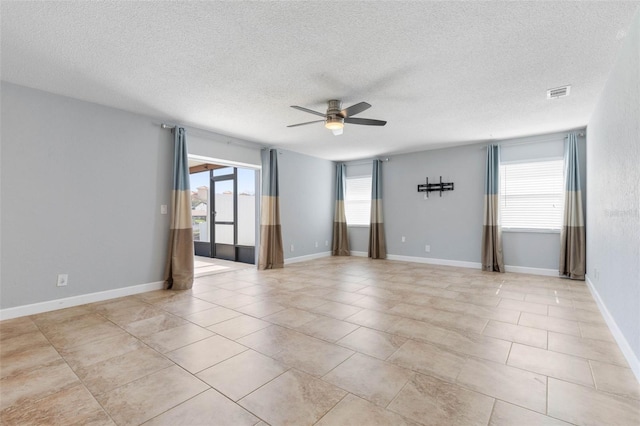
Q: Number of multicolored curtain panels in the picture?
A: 6